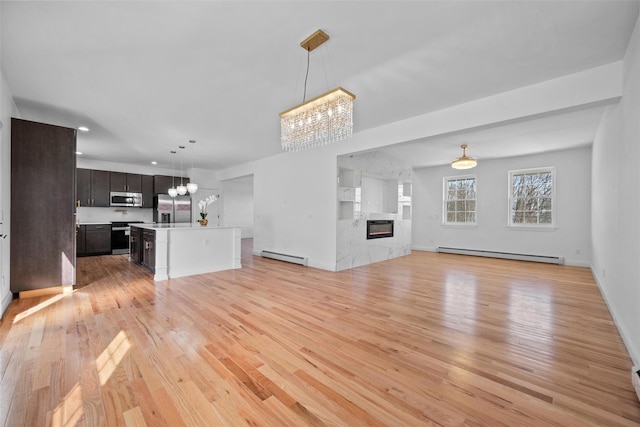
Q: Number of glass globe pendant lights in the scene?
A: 3